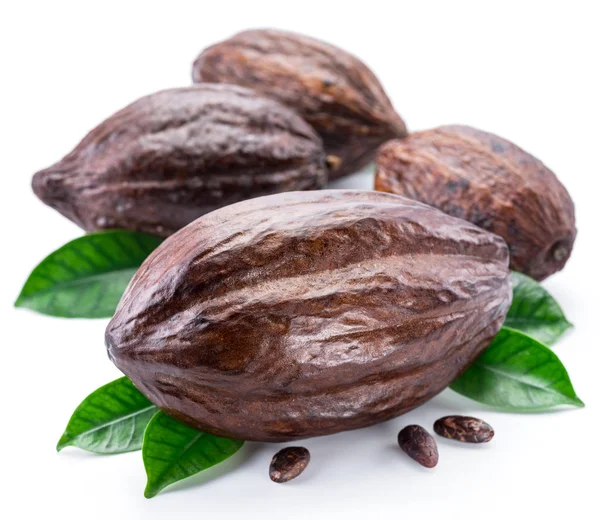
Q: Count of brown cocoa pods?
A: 4